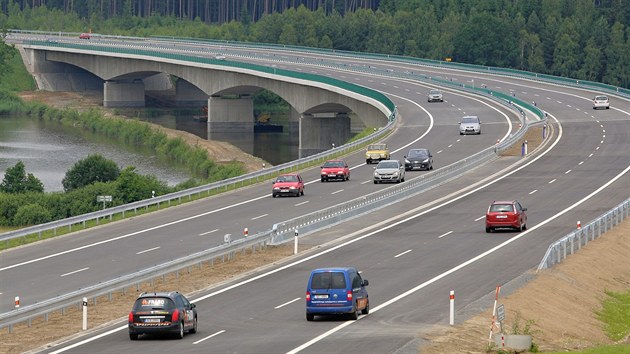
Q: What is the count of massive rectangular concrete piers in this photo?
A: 3